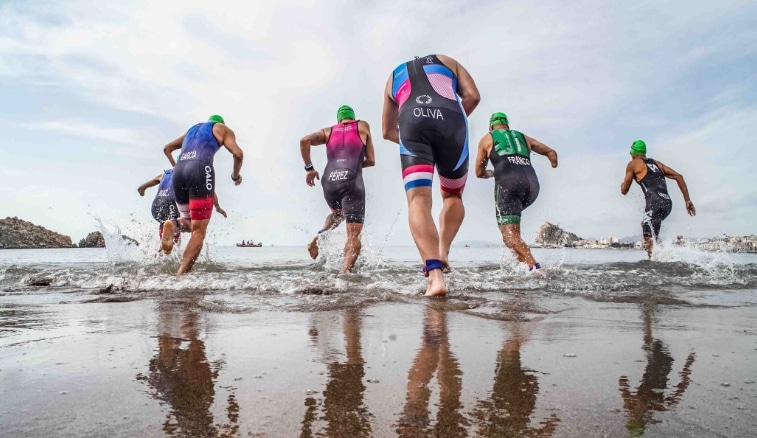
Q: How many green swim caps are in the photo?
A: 4